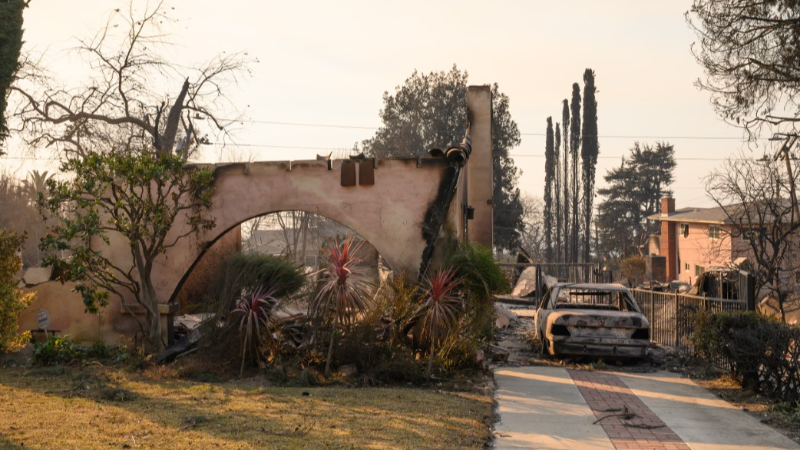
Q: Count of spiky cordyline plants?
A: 3